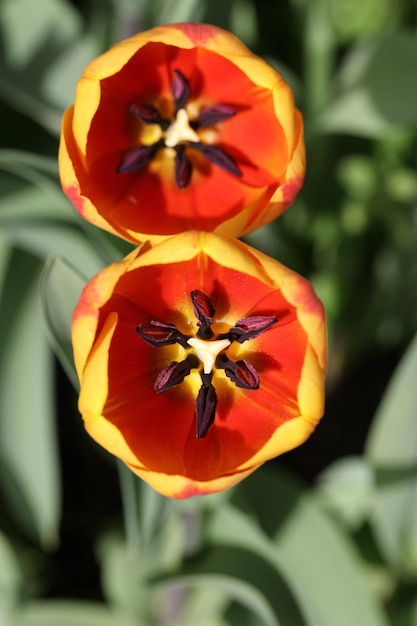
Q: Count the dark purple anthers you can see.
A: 12